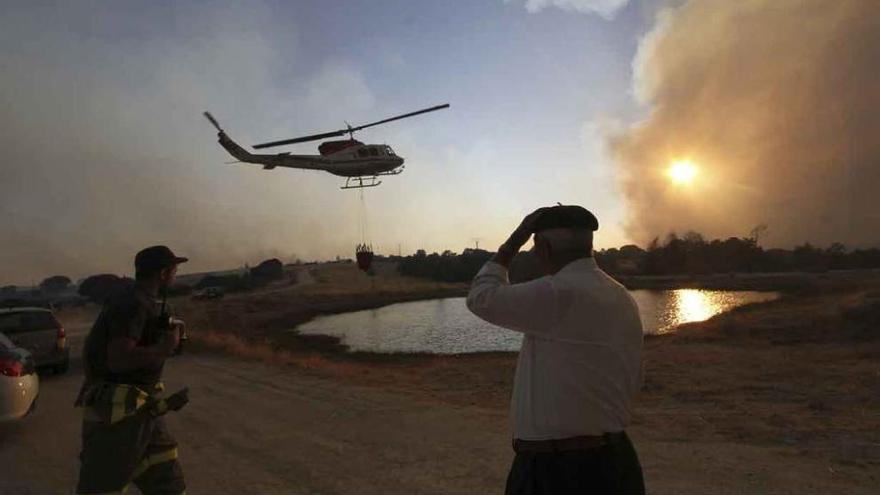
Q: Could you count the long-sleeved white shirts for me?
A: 1